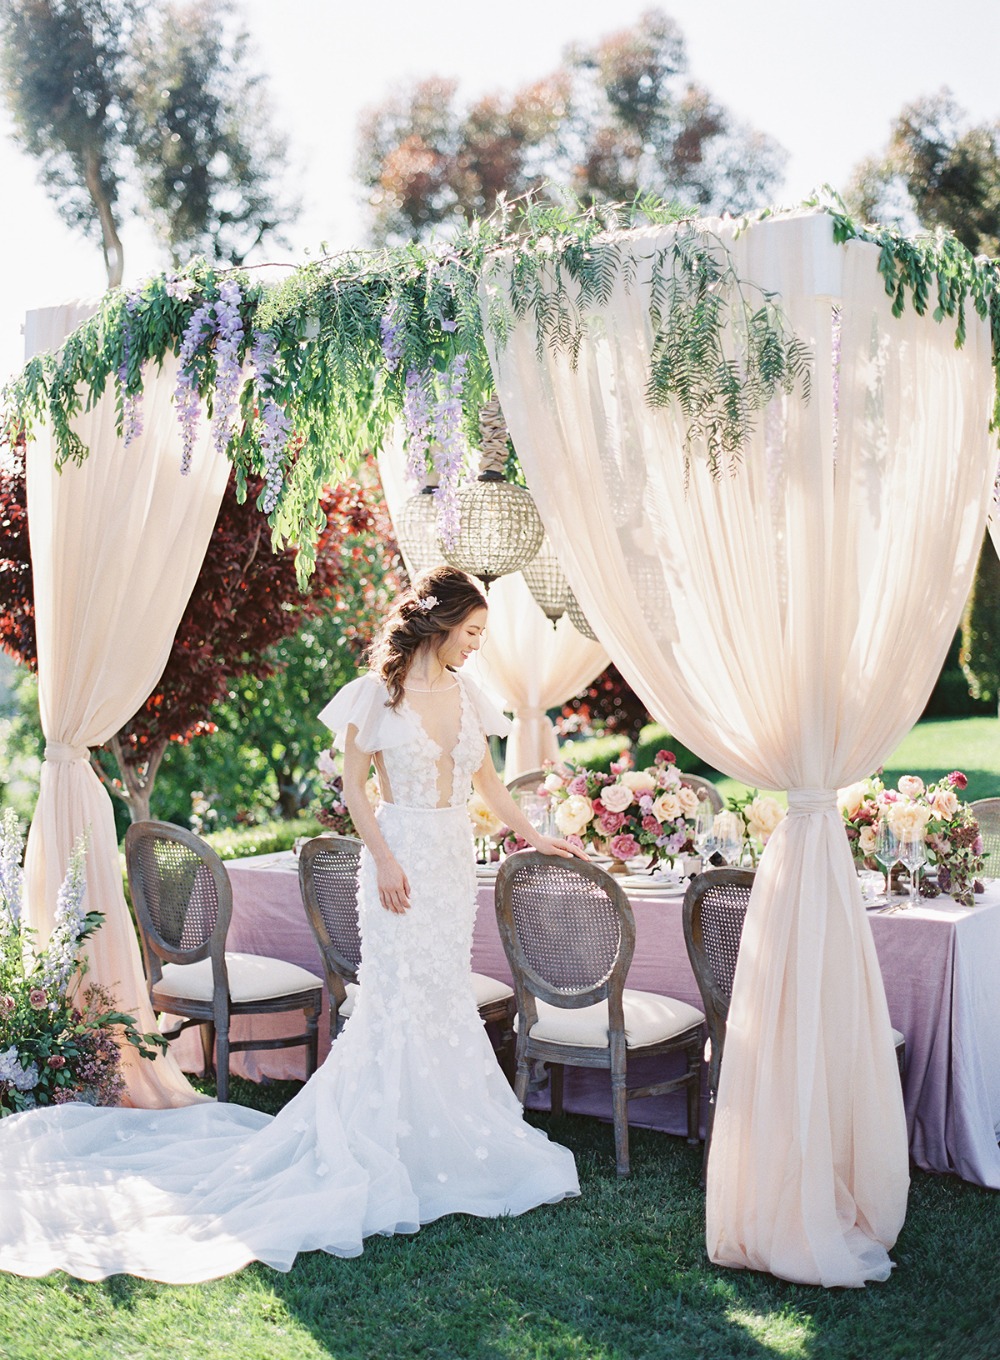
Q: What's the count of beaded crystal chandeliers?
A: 4